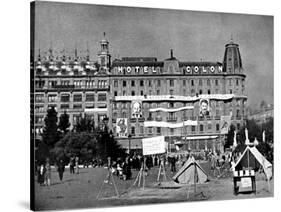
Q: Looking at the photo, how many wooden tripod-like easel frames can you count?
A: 3